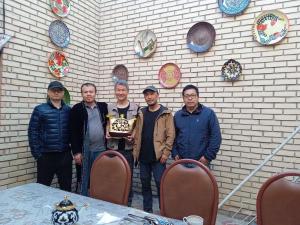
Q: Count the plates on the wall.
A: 11